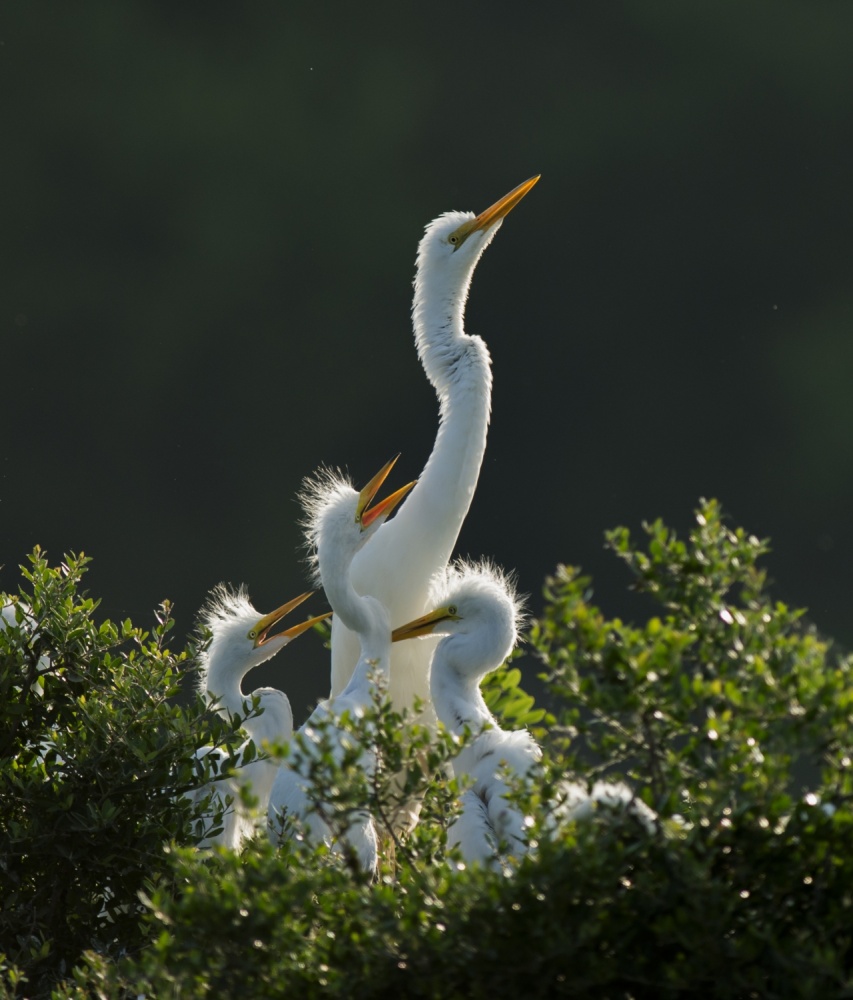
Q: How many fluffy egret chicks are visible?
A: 3